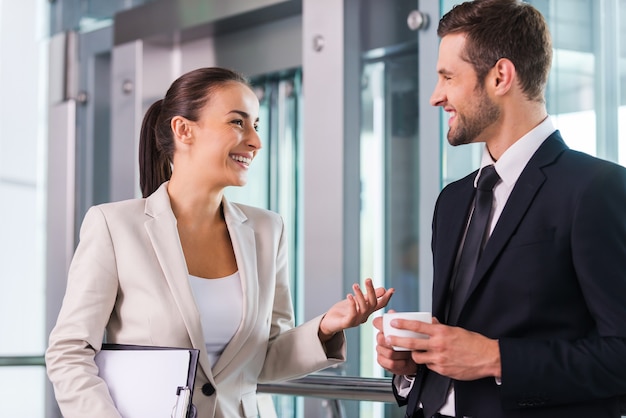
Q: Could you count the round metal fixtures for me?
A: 4